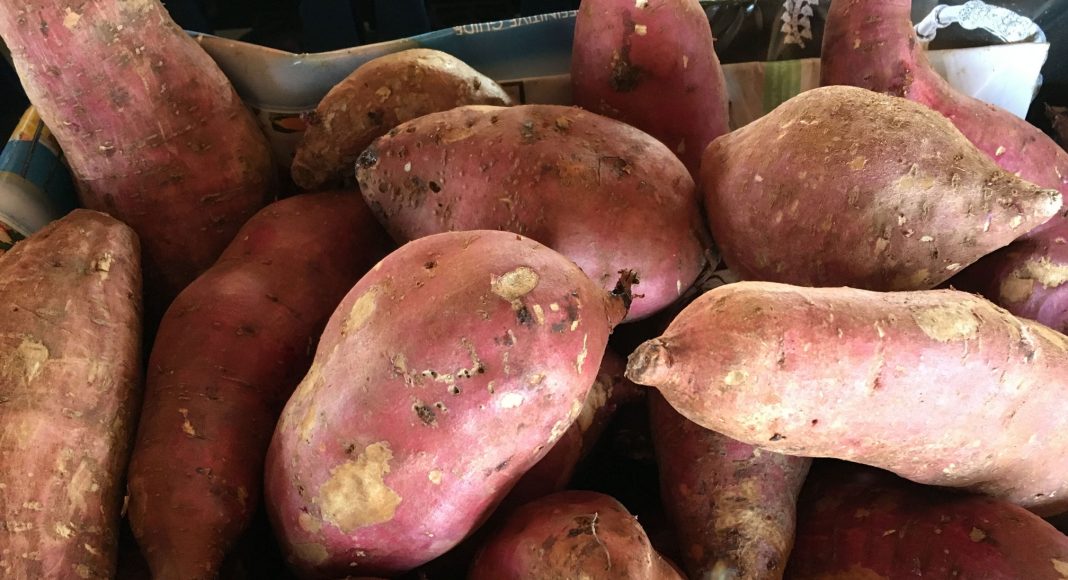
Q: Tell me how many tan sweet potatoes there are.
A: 1